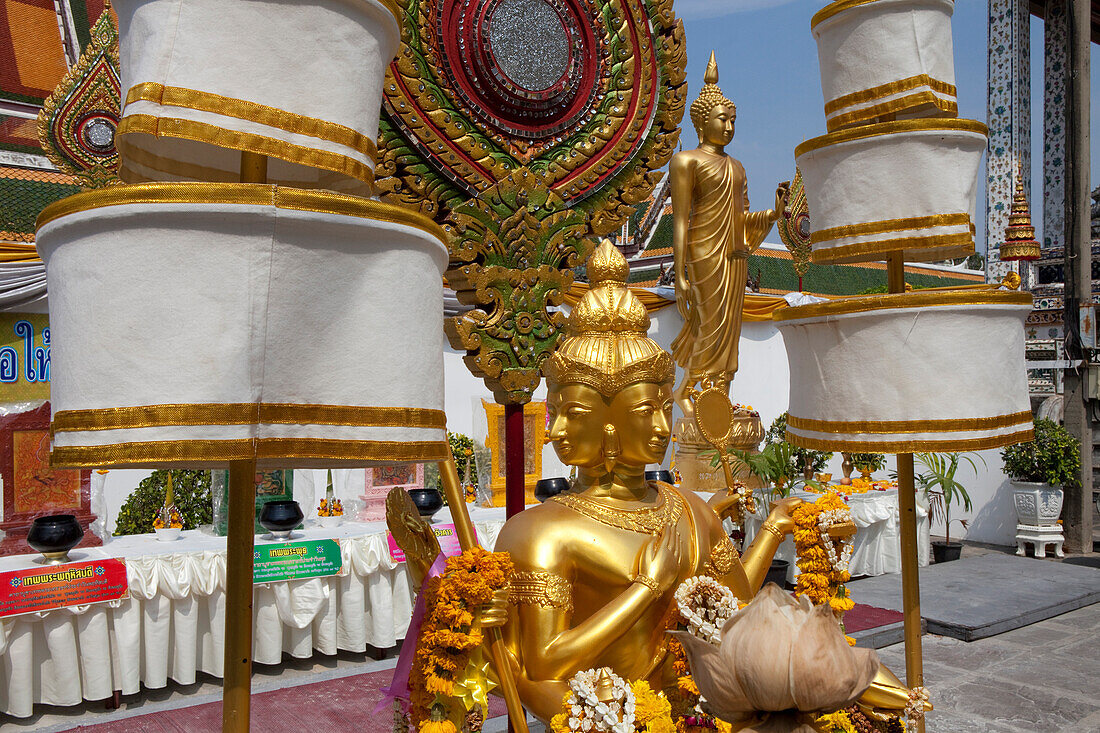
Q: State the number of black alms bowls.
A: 5